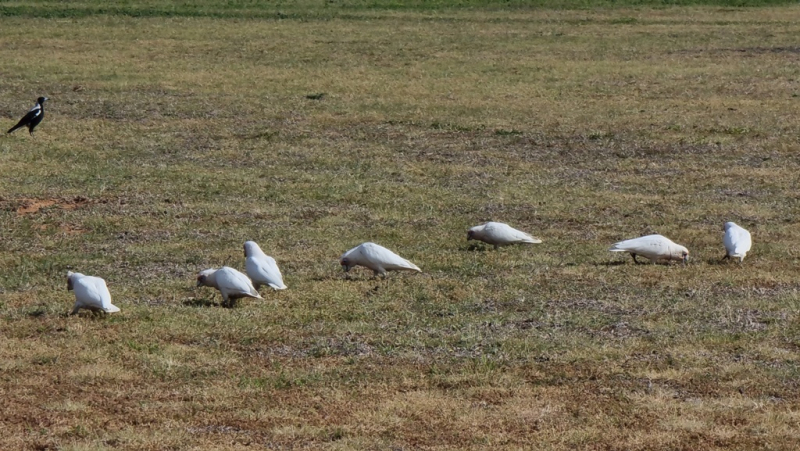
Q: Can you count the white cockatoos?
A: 7